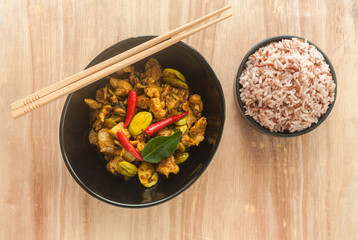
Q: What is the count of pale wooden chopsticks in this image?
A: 2